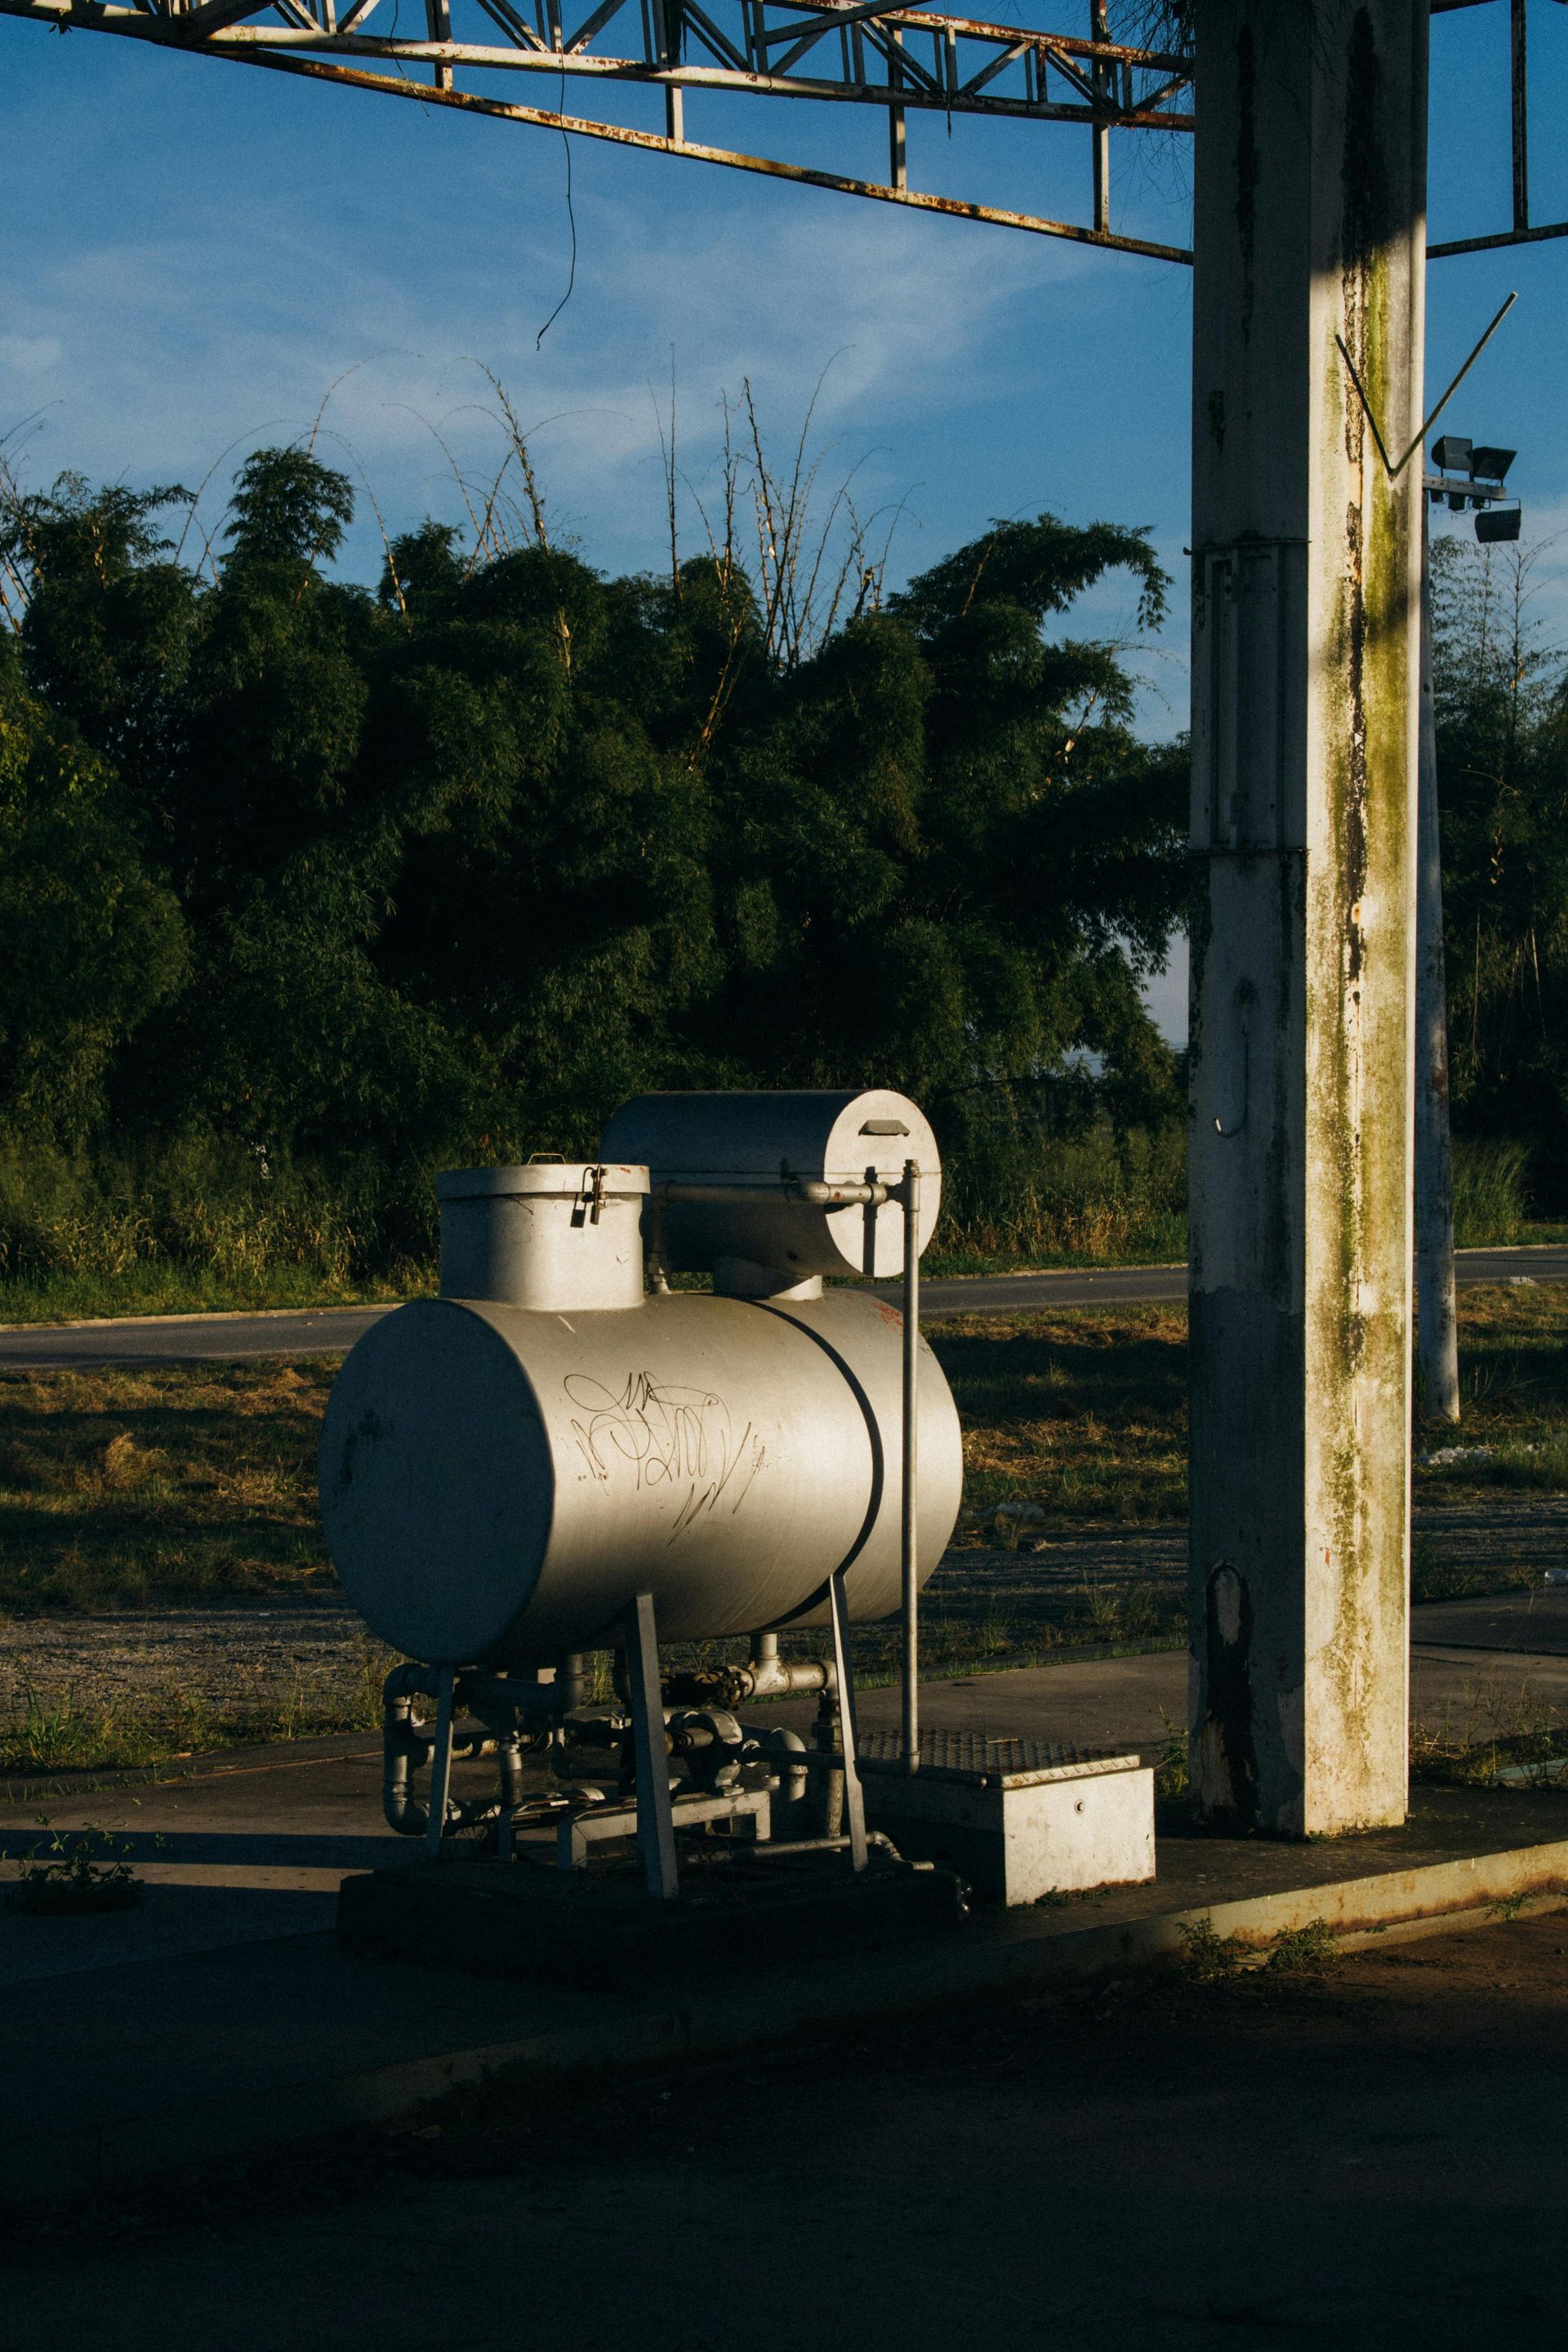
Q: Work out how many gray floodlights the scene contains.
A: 3